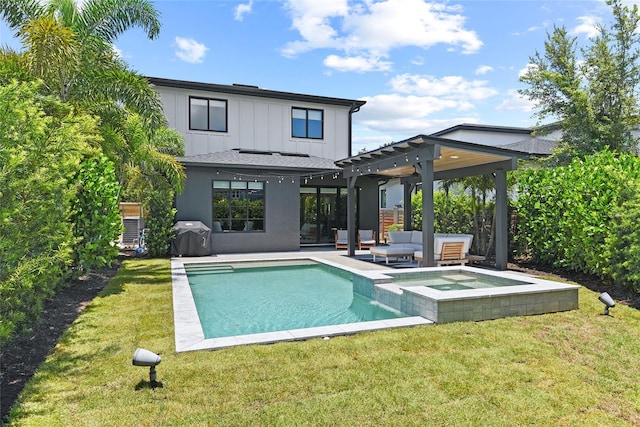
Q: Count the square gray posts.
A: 4